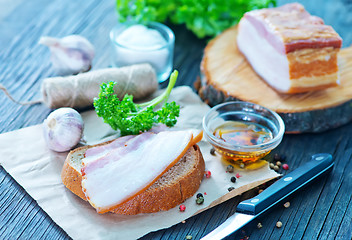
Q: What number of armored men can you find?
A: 0